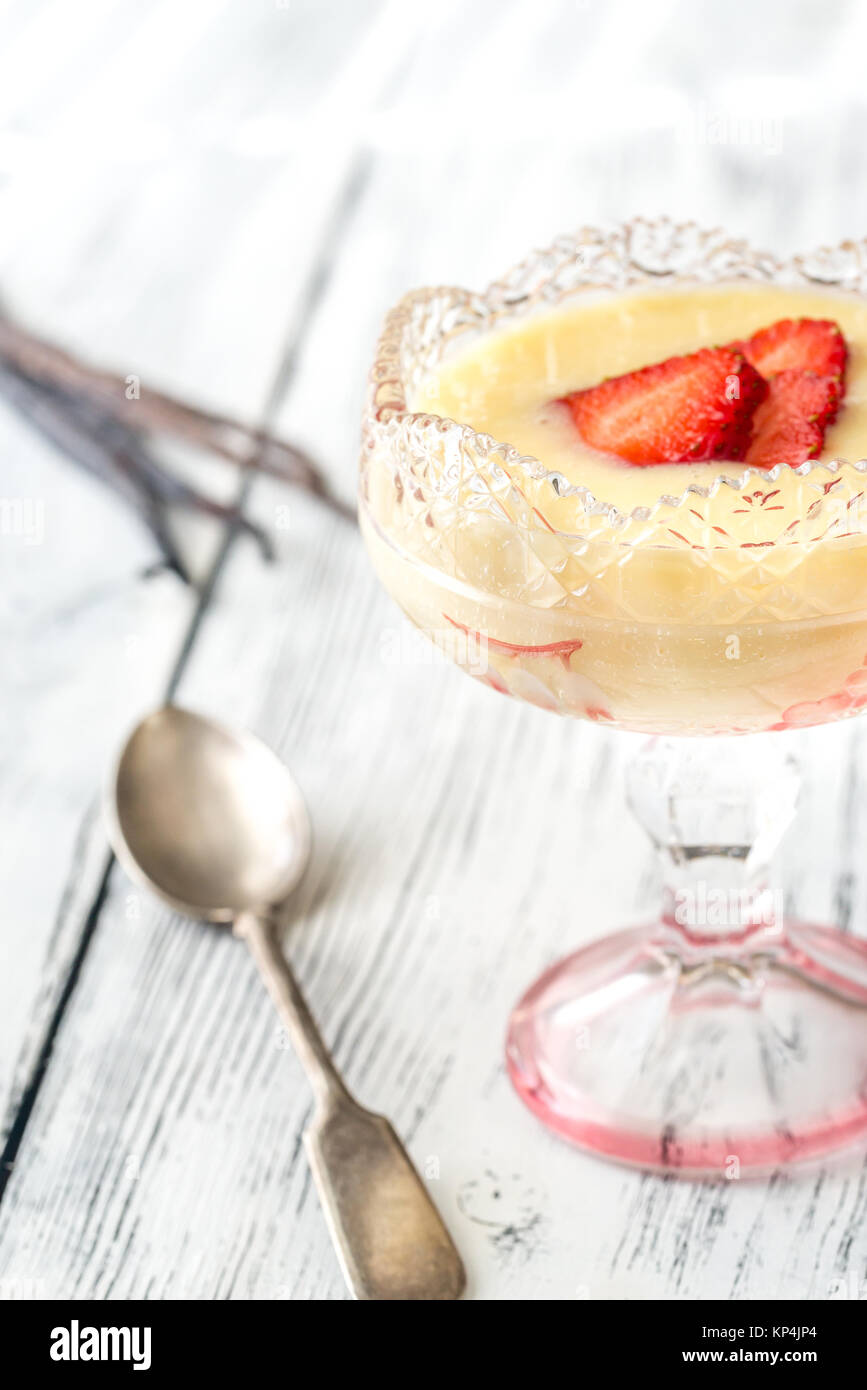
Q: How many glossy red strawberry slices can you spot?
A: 3